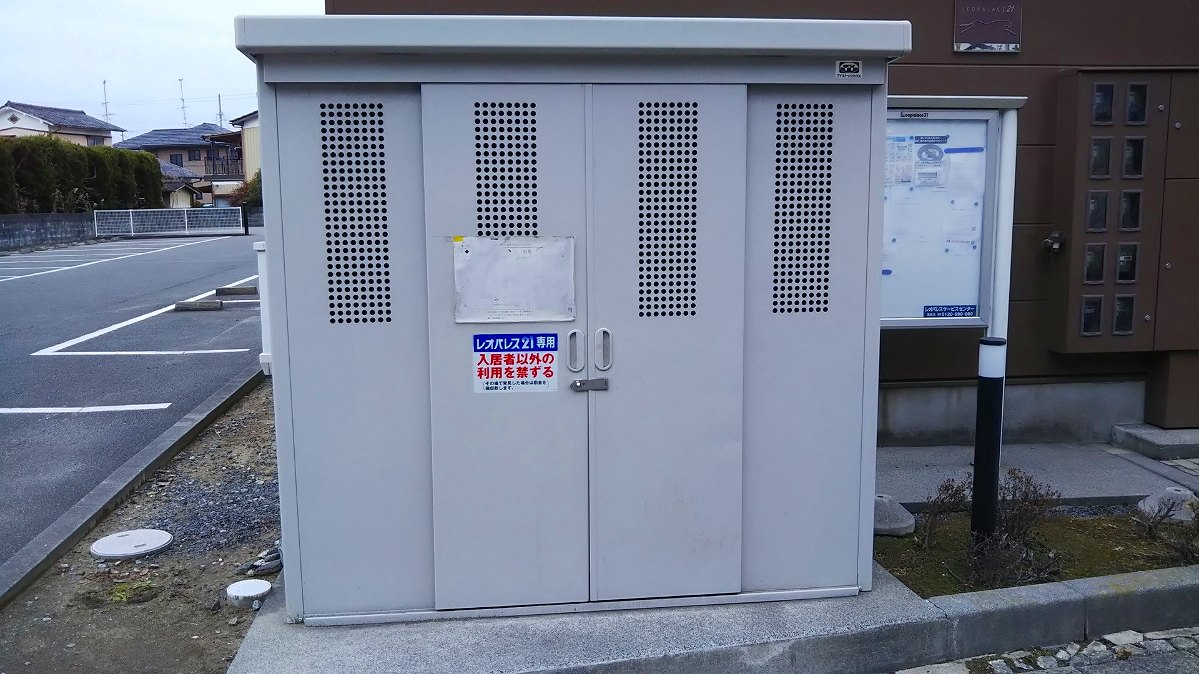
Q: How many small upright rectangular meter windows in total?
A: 10